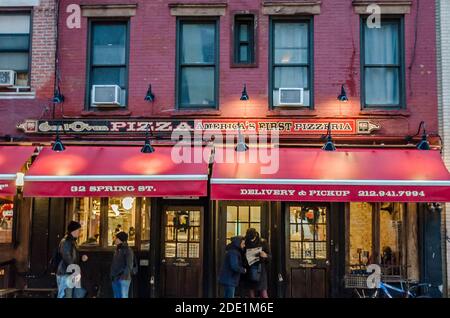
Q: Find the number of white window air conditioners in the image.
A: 3